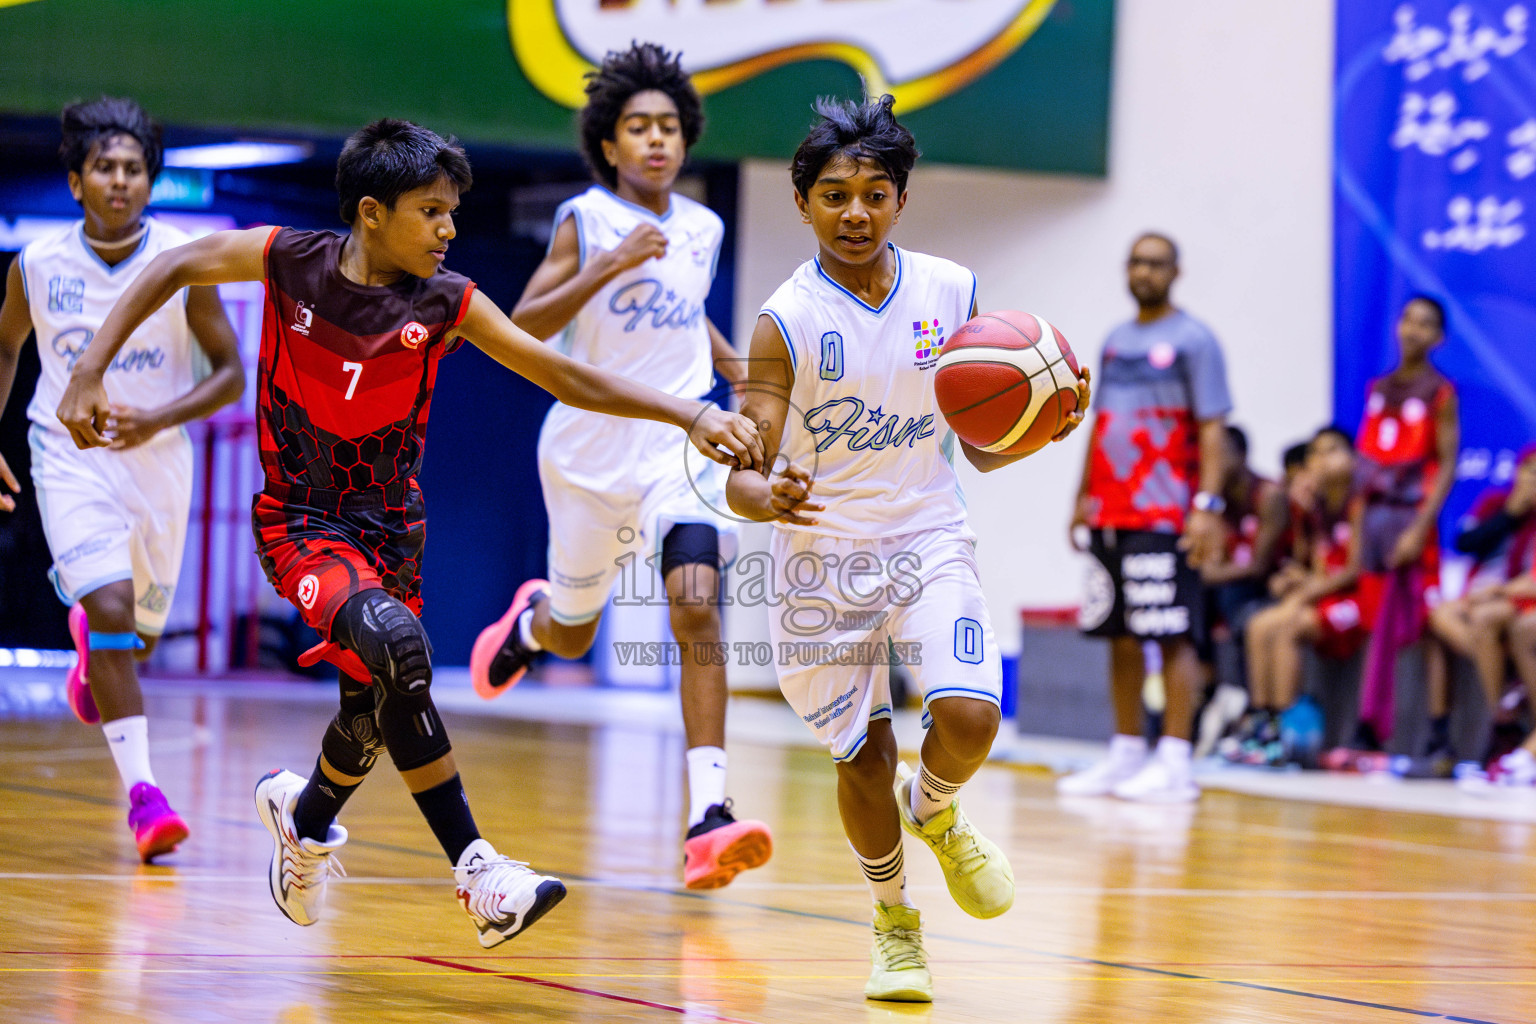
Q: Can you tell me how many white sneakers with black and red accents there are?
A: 2